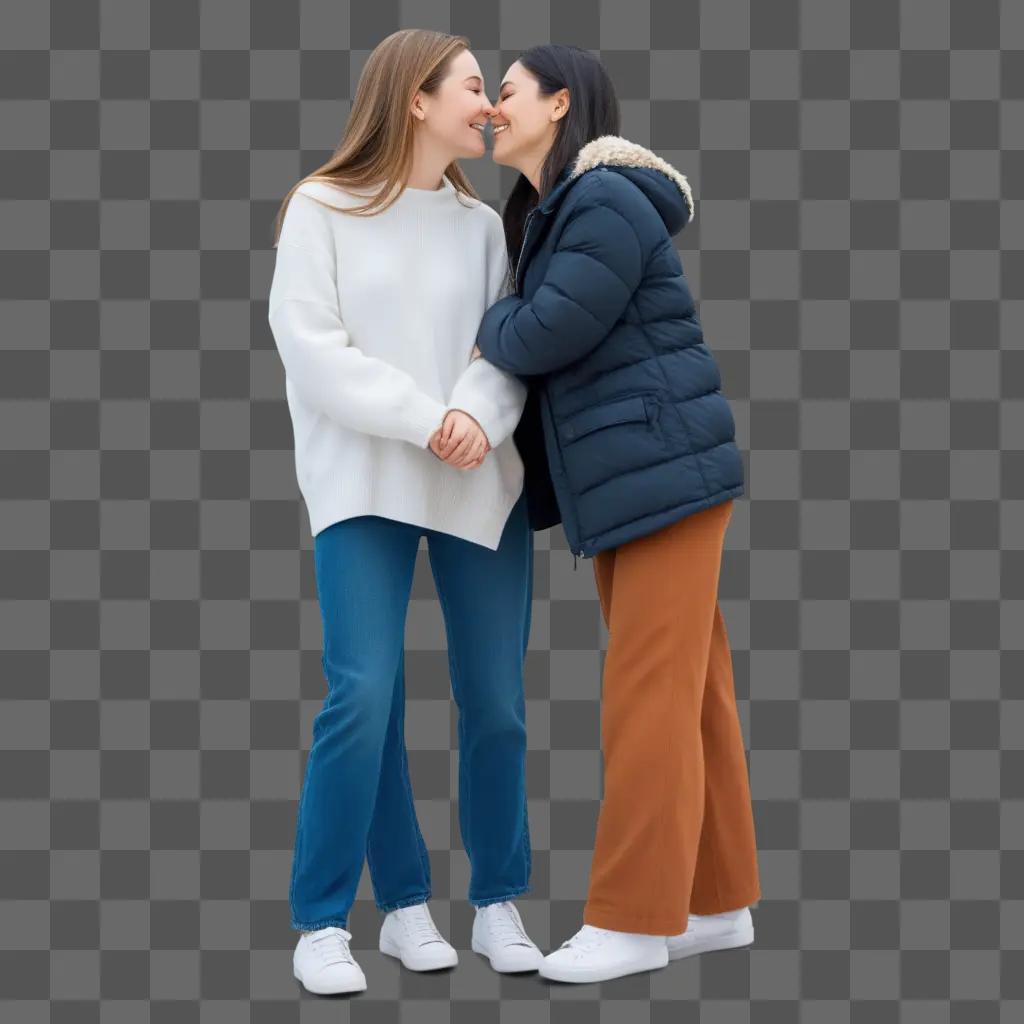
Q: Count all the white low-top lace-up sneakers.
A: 5